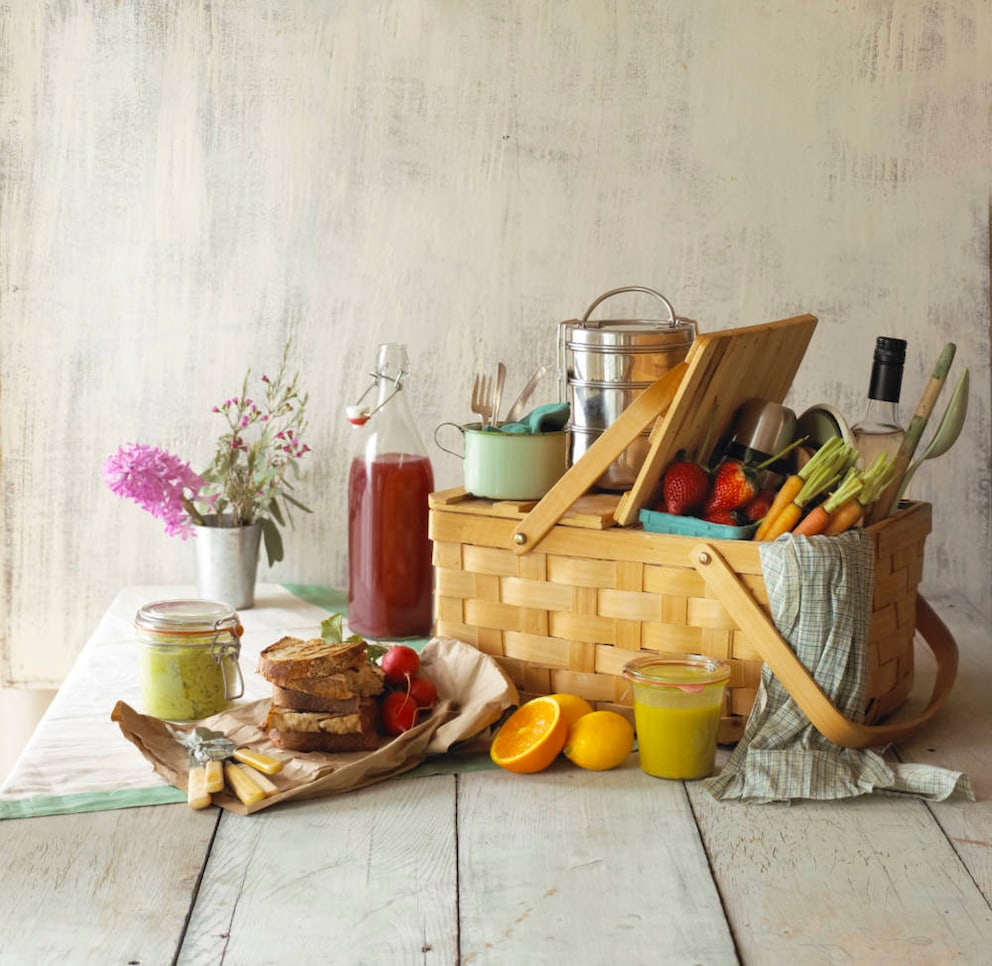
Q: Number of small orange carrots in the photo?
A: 4